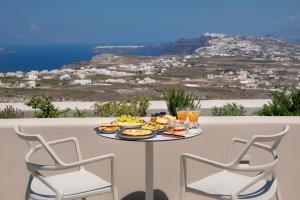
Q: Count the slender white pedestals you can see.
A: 1